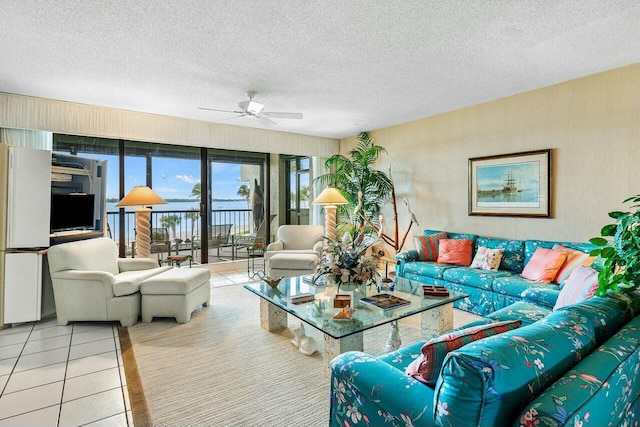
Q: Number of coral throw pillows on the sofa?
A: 2